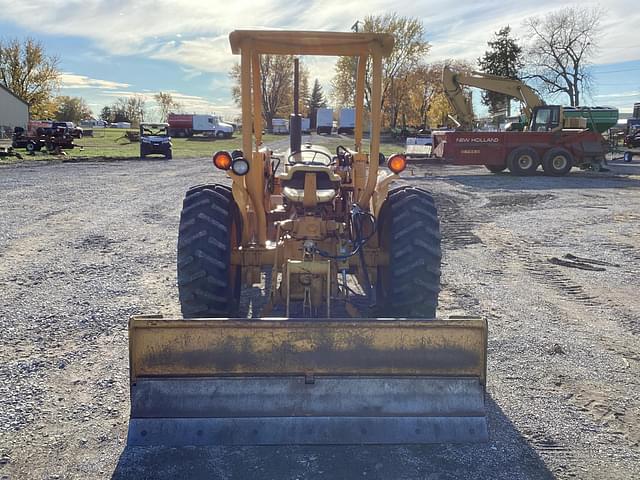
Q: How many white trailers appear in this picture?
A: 2